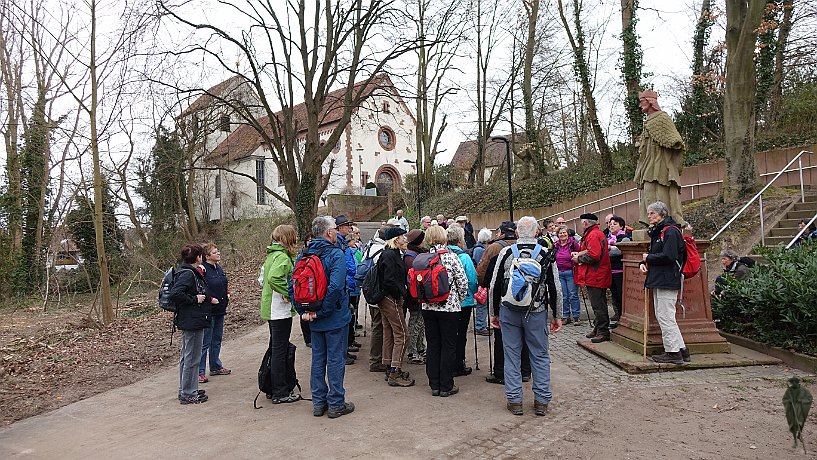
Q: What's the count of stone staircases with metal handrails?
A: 1